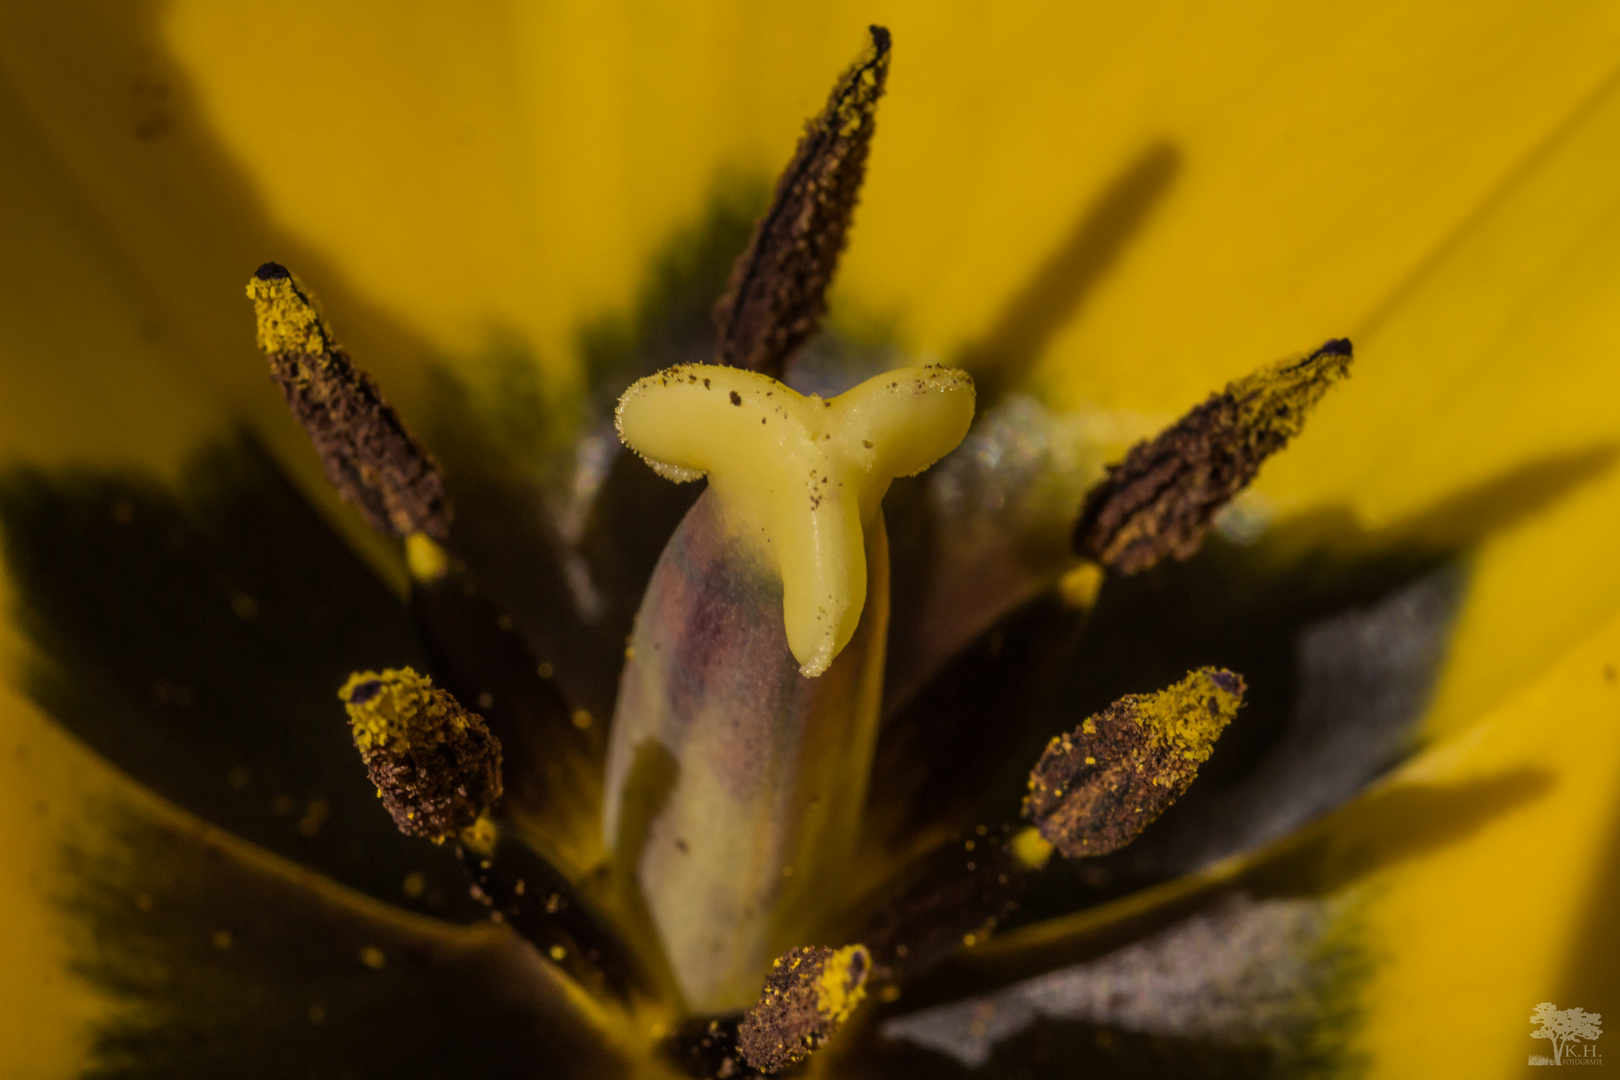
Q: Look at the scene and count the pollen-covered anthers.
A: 6